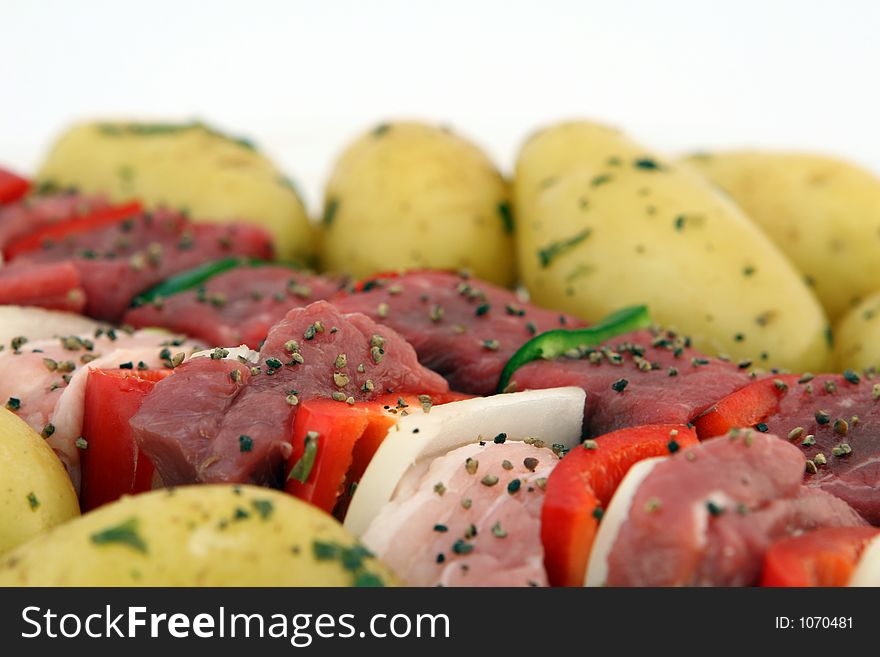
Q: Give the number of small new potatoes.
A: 7